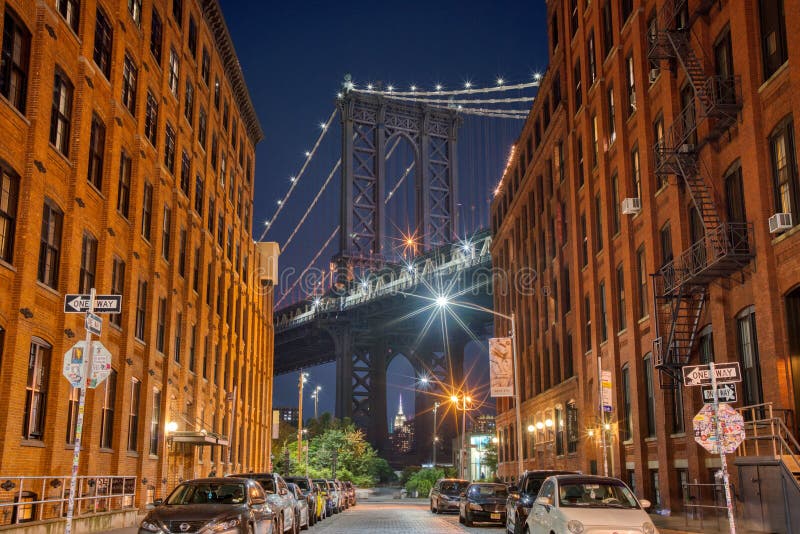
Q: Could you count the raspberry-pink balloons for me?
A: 0